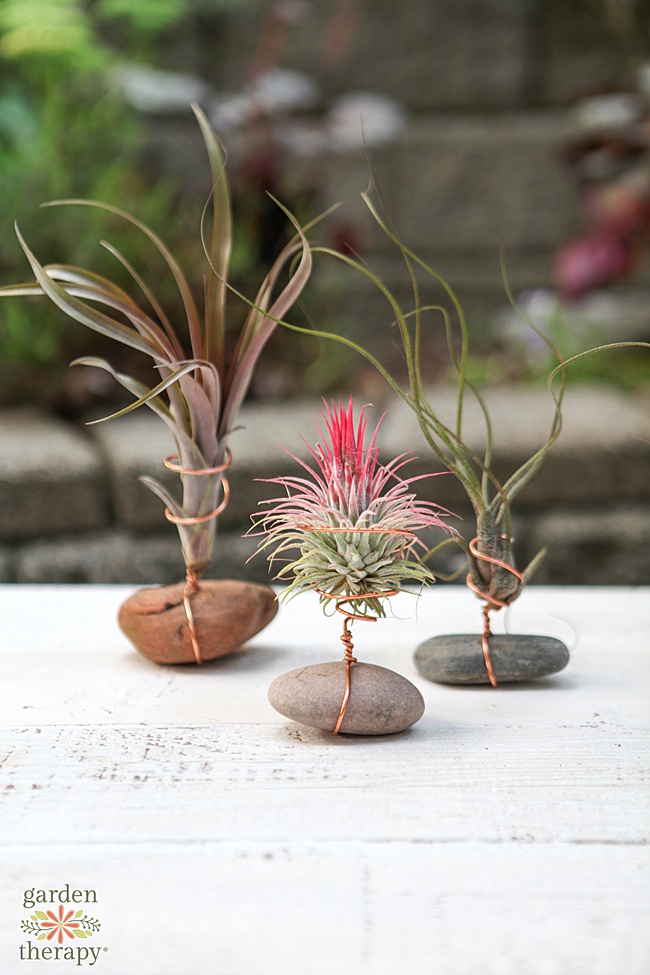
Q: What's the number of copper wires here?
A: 3